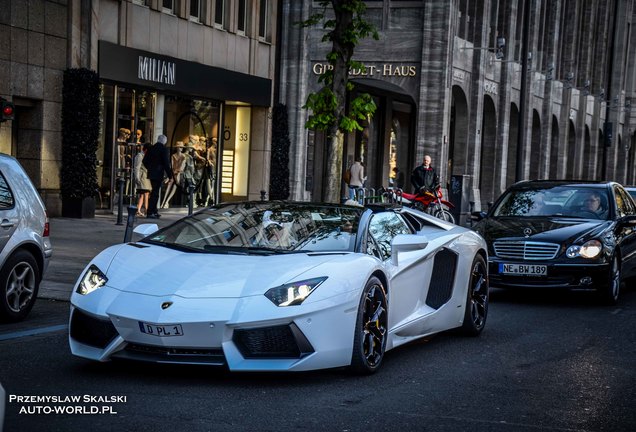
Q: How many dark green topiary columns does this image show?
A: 2